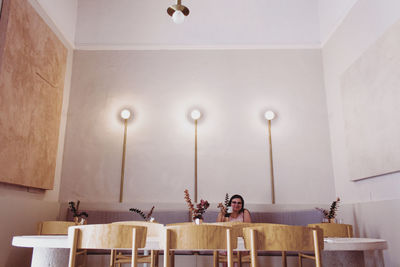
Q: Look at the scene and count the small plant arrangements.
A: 5